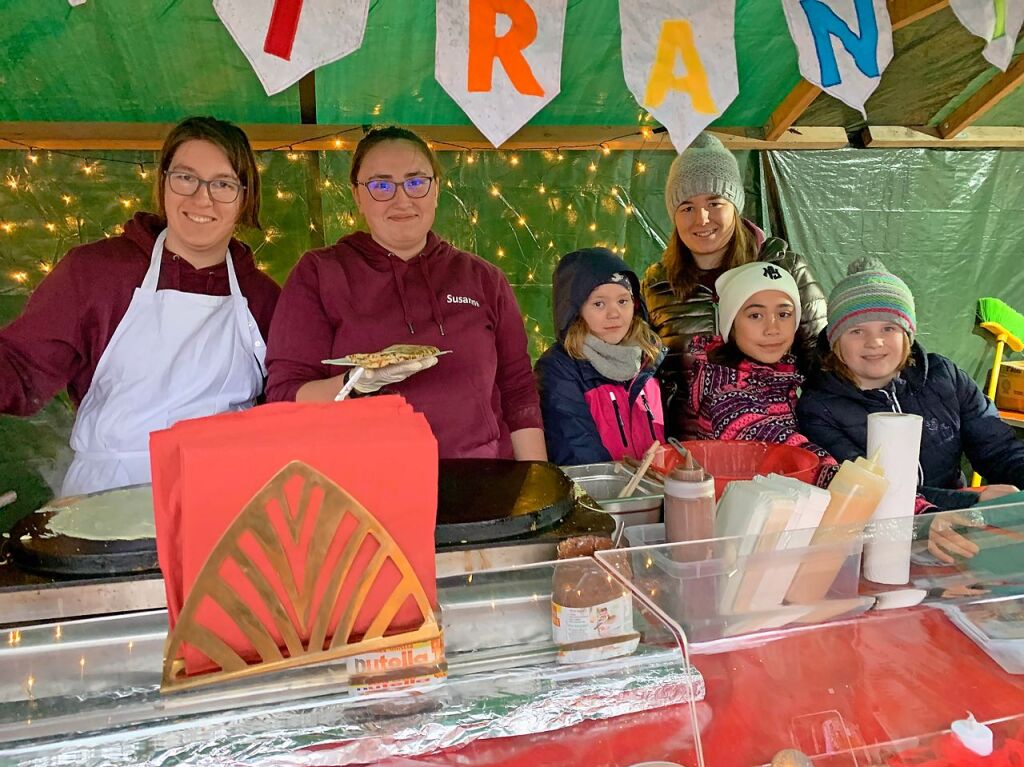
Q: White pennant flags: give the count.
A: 5